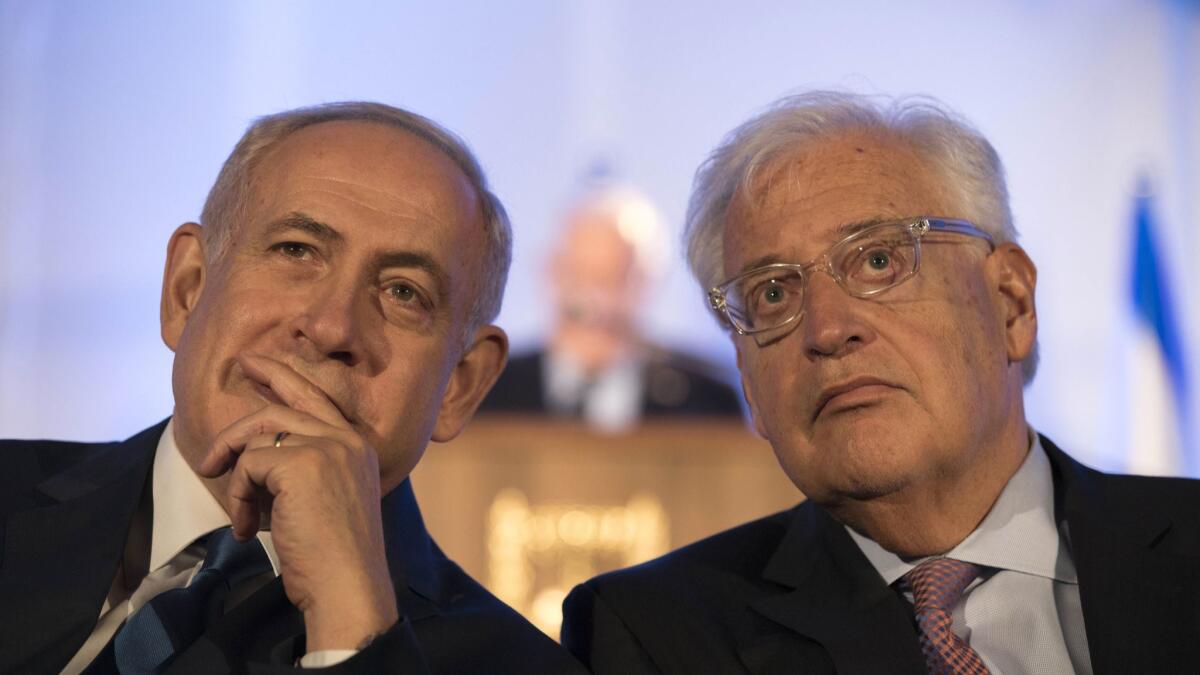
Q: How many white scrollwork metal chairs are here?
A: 0